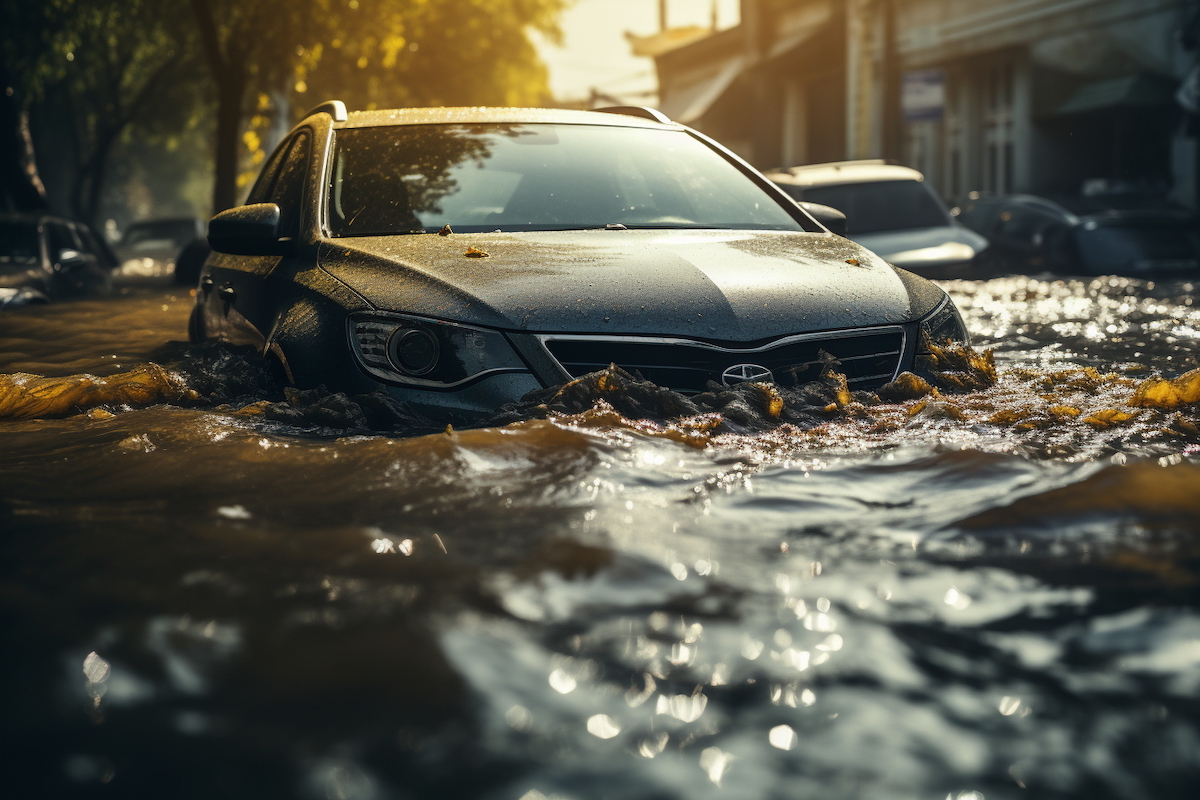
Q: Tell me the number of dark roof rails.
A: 2